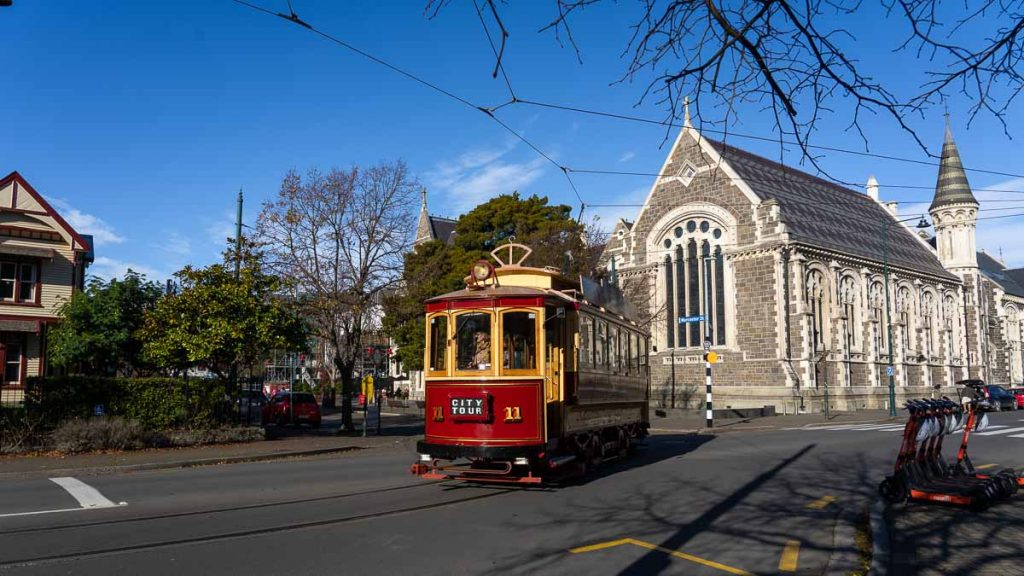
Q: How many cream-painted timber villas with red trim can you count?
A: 1